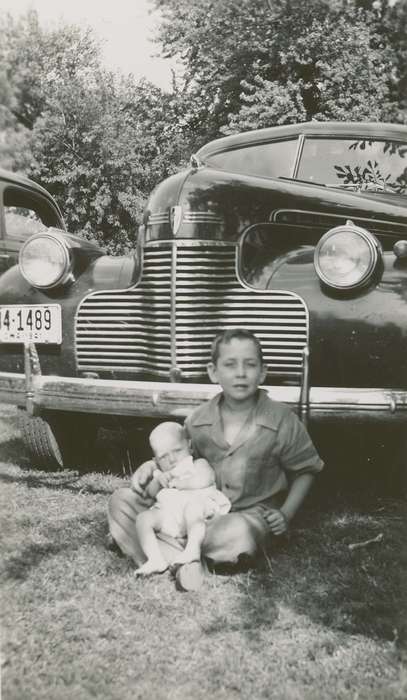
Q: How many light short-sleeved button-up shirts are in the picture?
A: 1